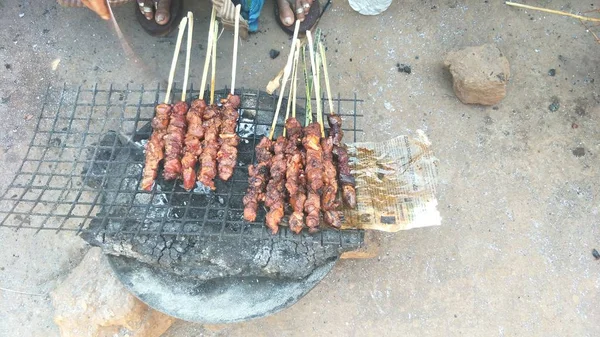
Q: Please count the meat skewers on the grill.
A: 11